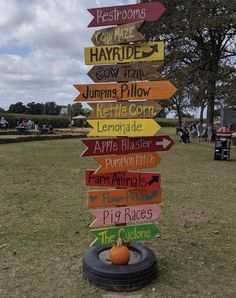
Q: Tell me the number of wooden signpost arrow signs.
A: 13